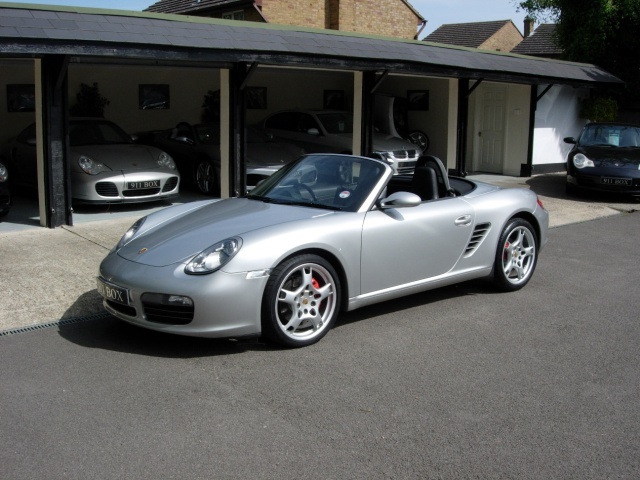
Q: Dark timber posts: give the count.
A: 5